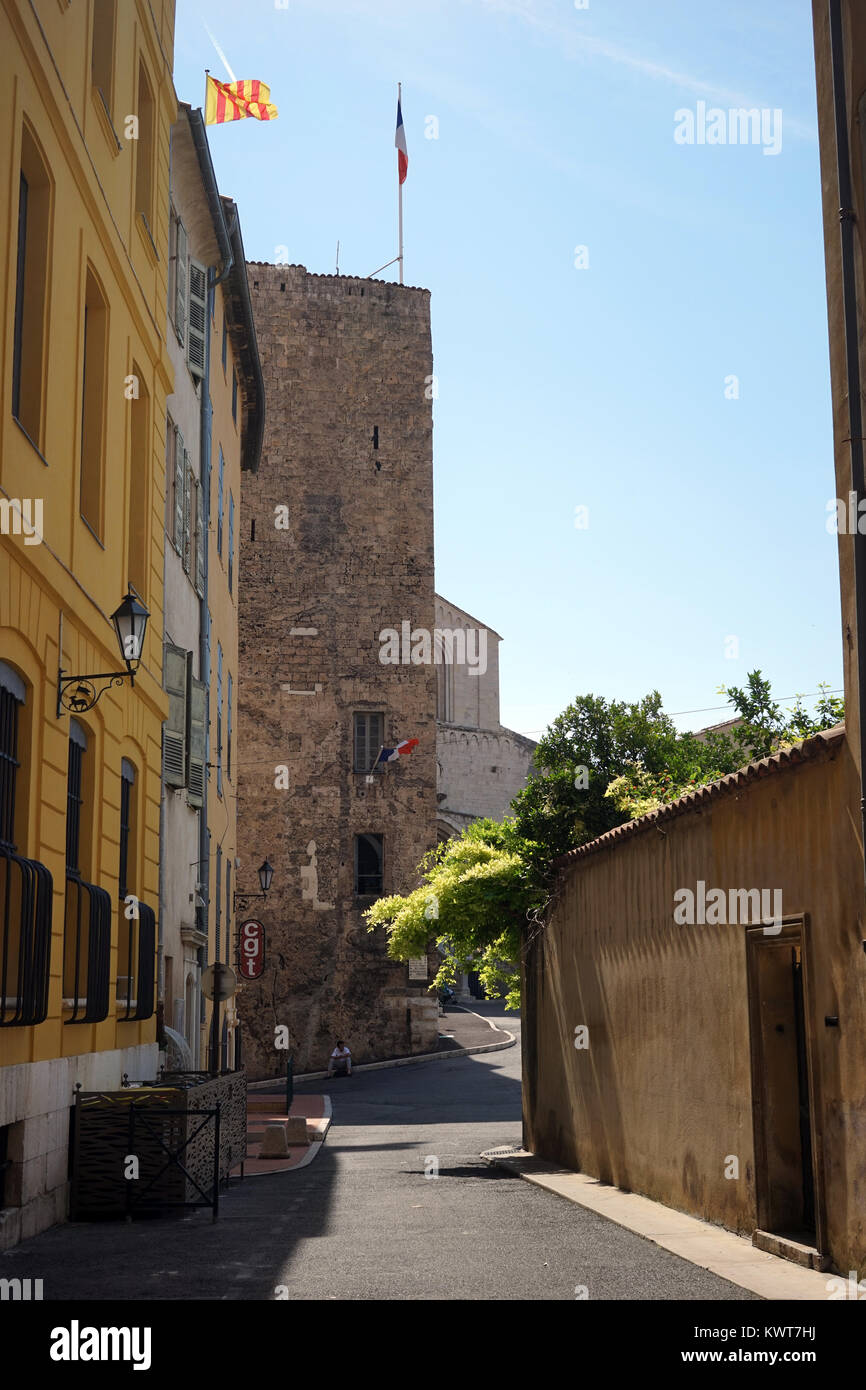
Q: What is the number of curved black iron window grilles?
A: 3